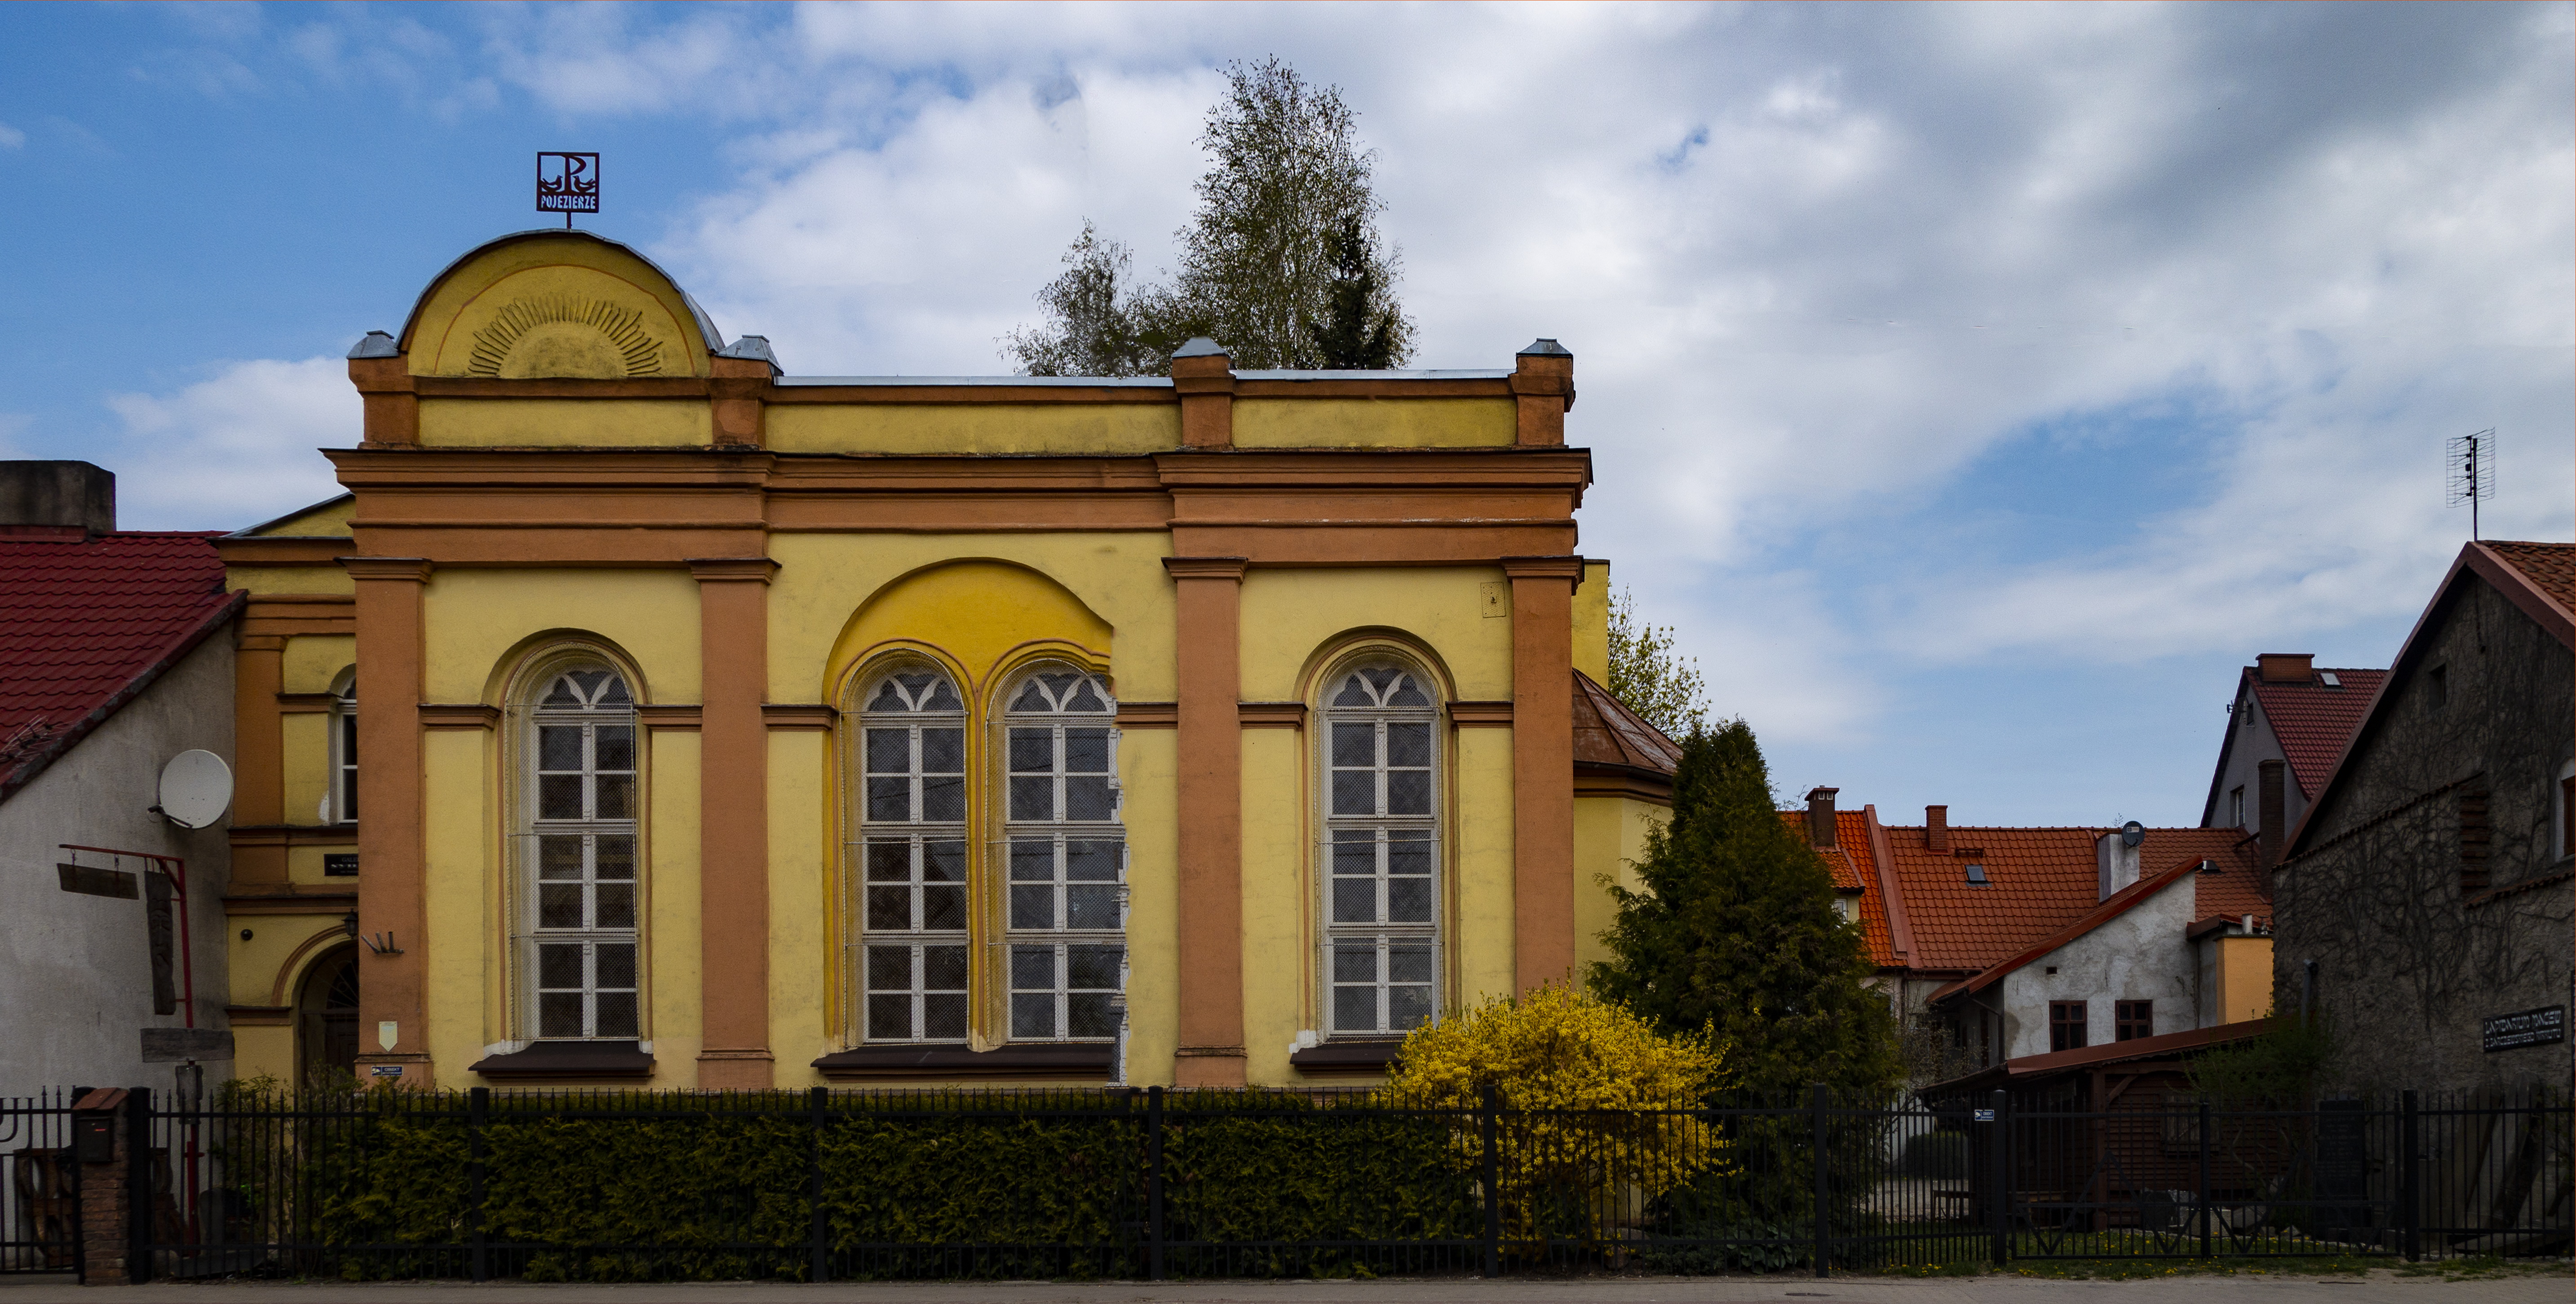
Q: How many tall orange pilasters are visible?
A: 4